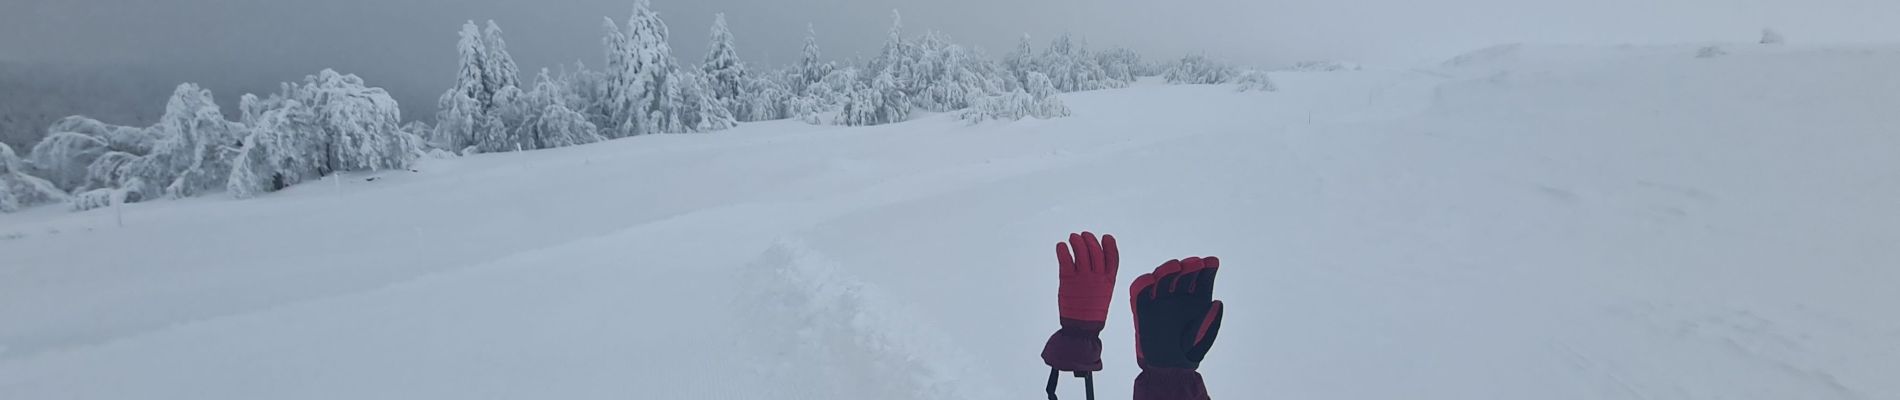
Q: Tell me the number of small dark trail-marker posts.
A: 1